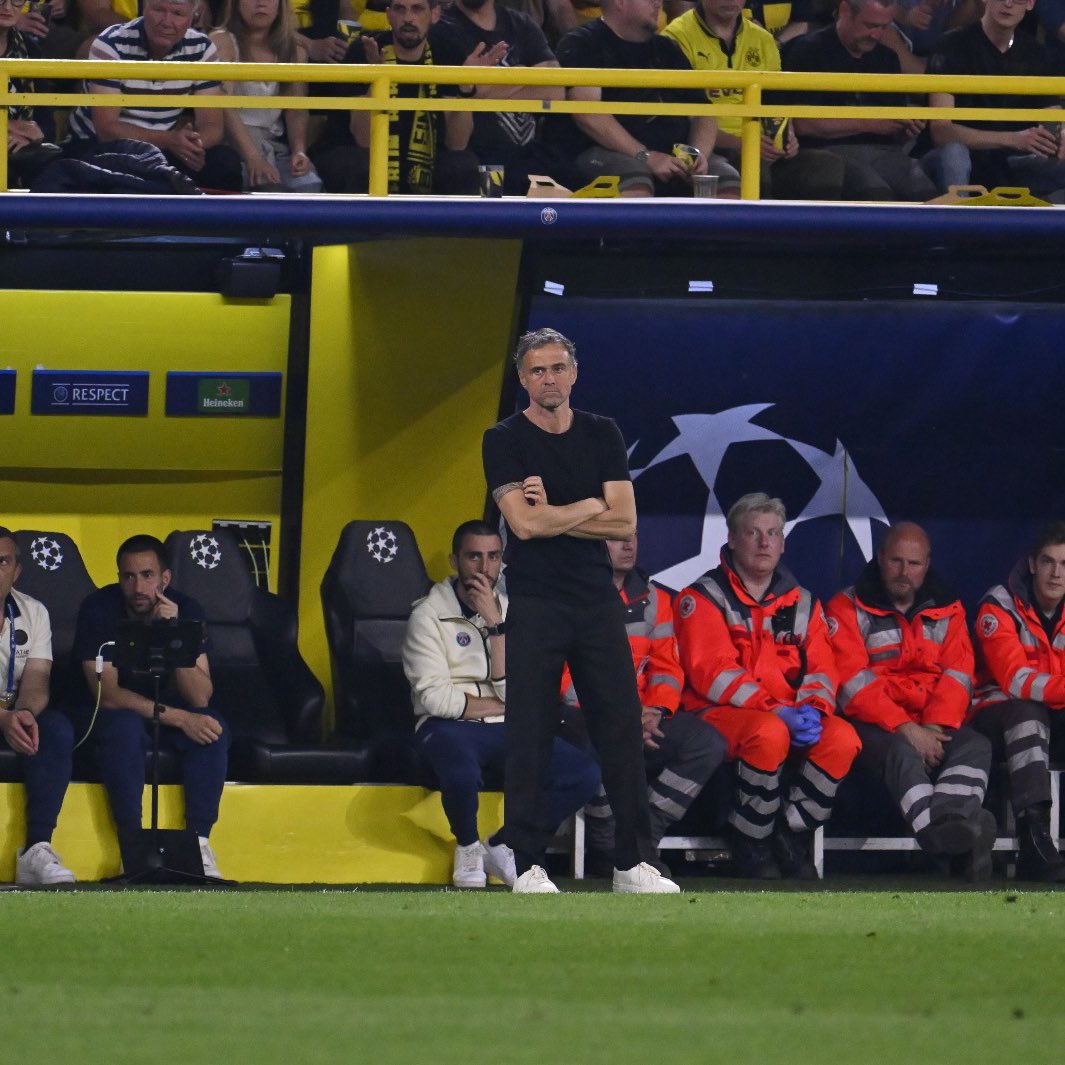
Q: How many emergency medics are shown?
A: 4